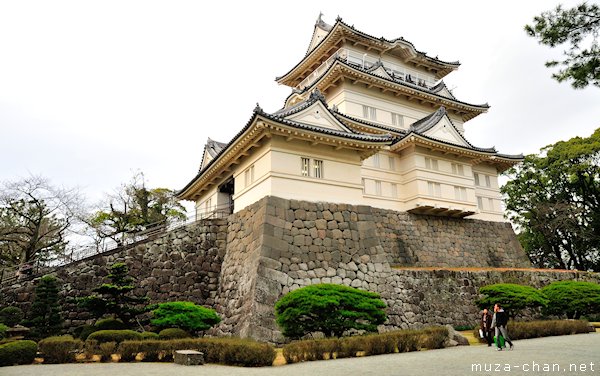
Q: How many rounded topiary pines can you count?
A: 4